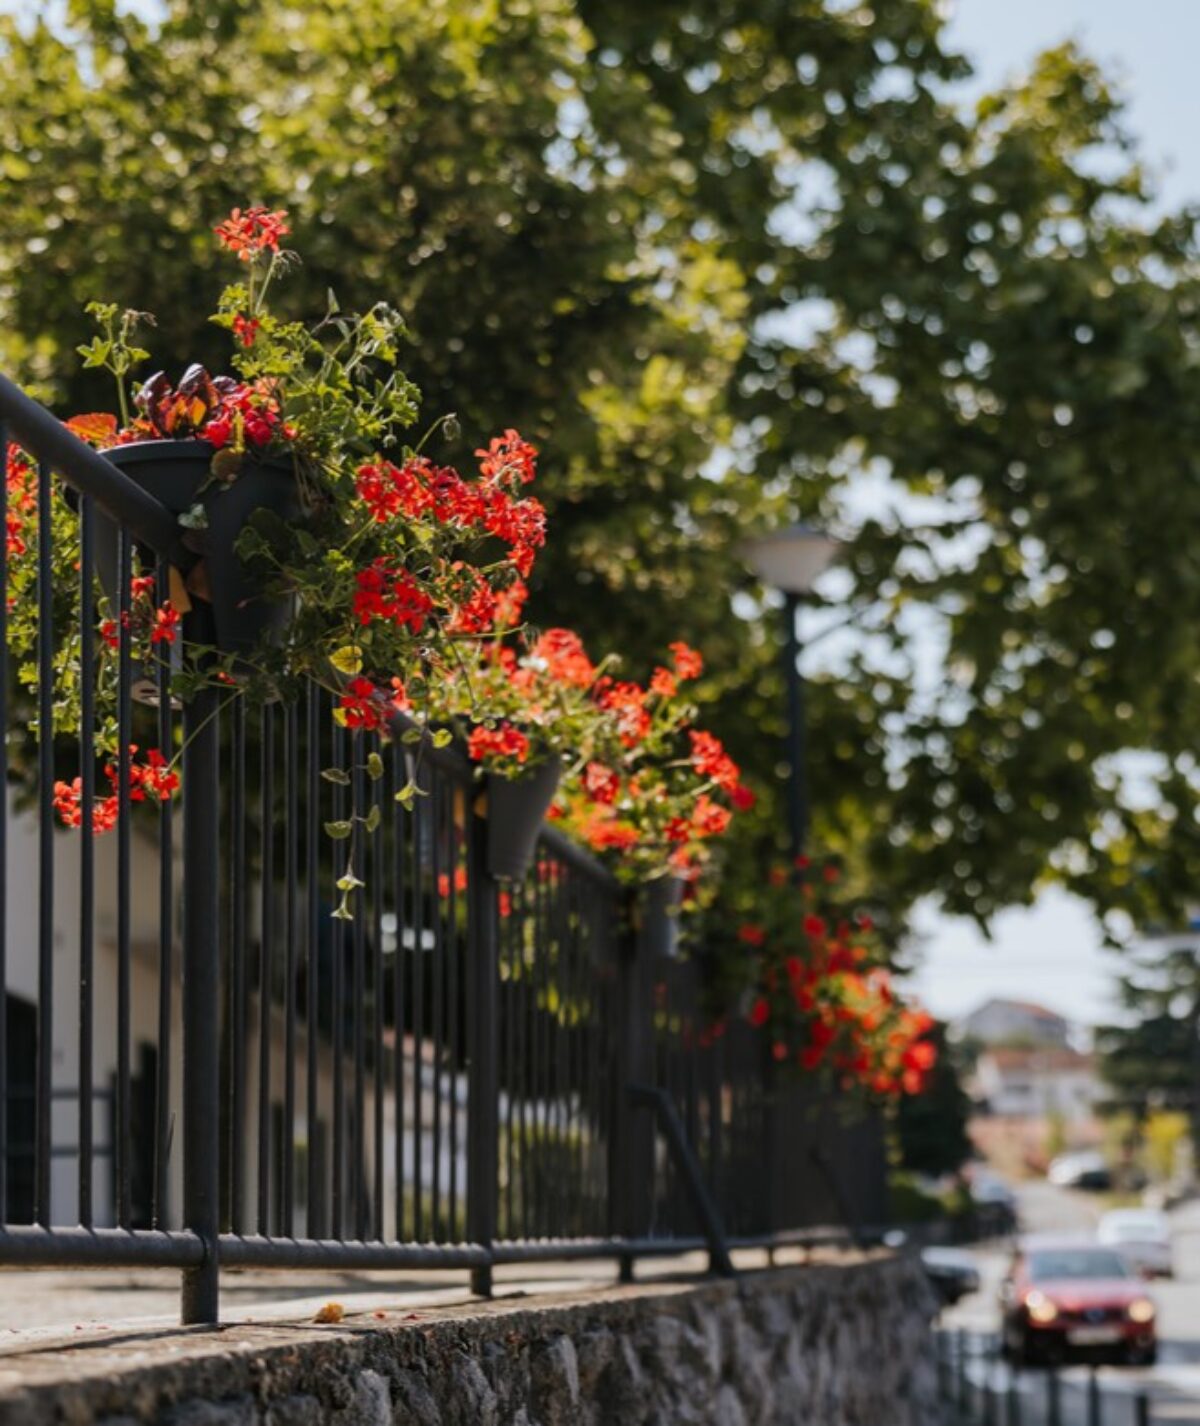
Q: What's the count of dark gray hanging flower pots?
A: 3